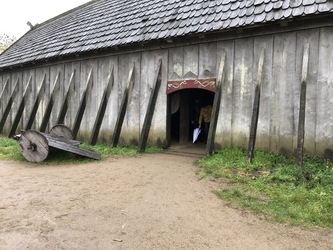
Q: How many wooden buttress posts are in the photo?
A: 13